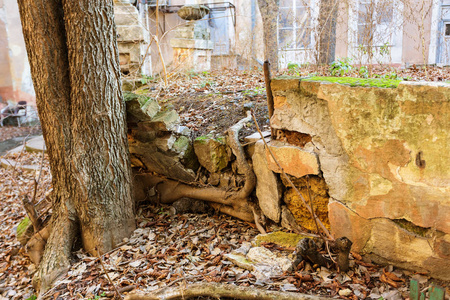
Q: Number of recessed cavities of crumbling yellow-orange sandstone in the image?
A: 1